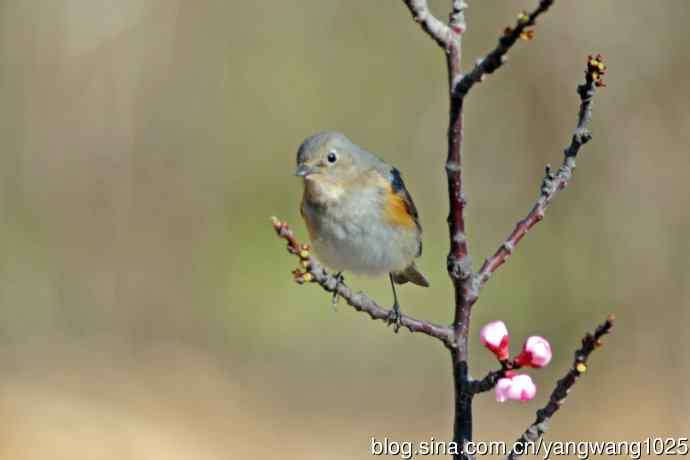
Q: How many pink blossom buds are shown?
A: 3